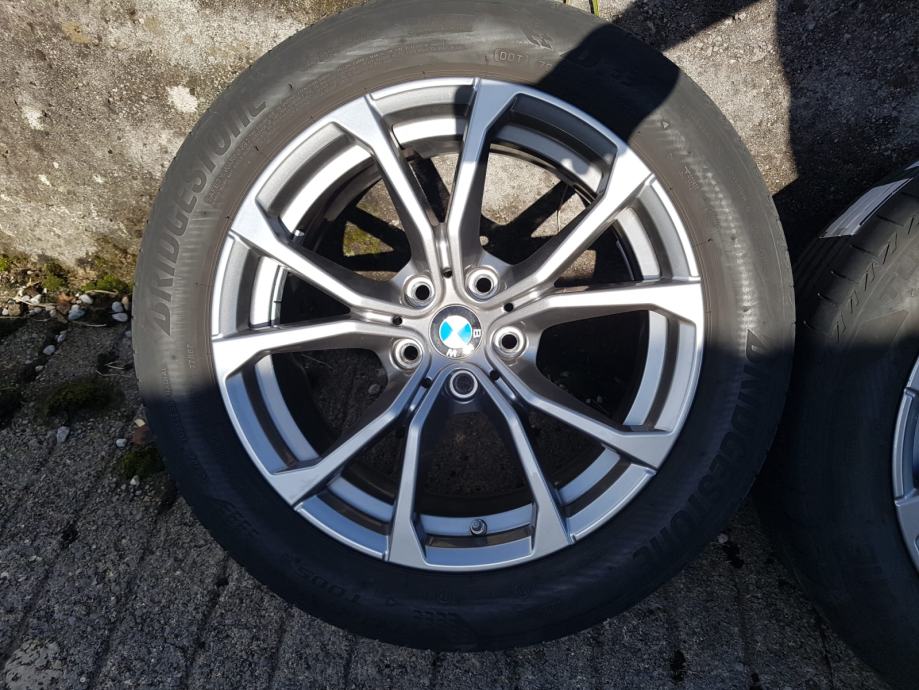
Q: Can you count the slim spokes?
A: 10